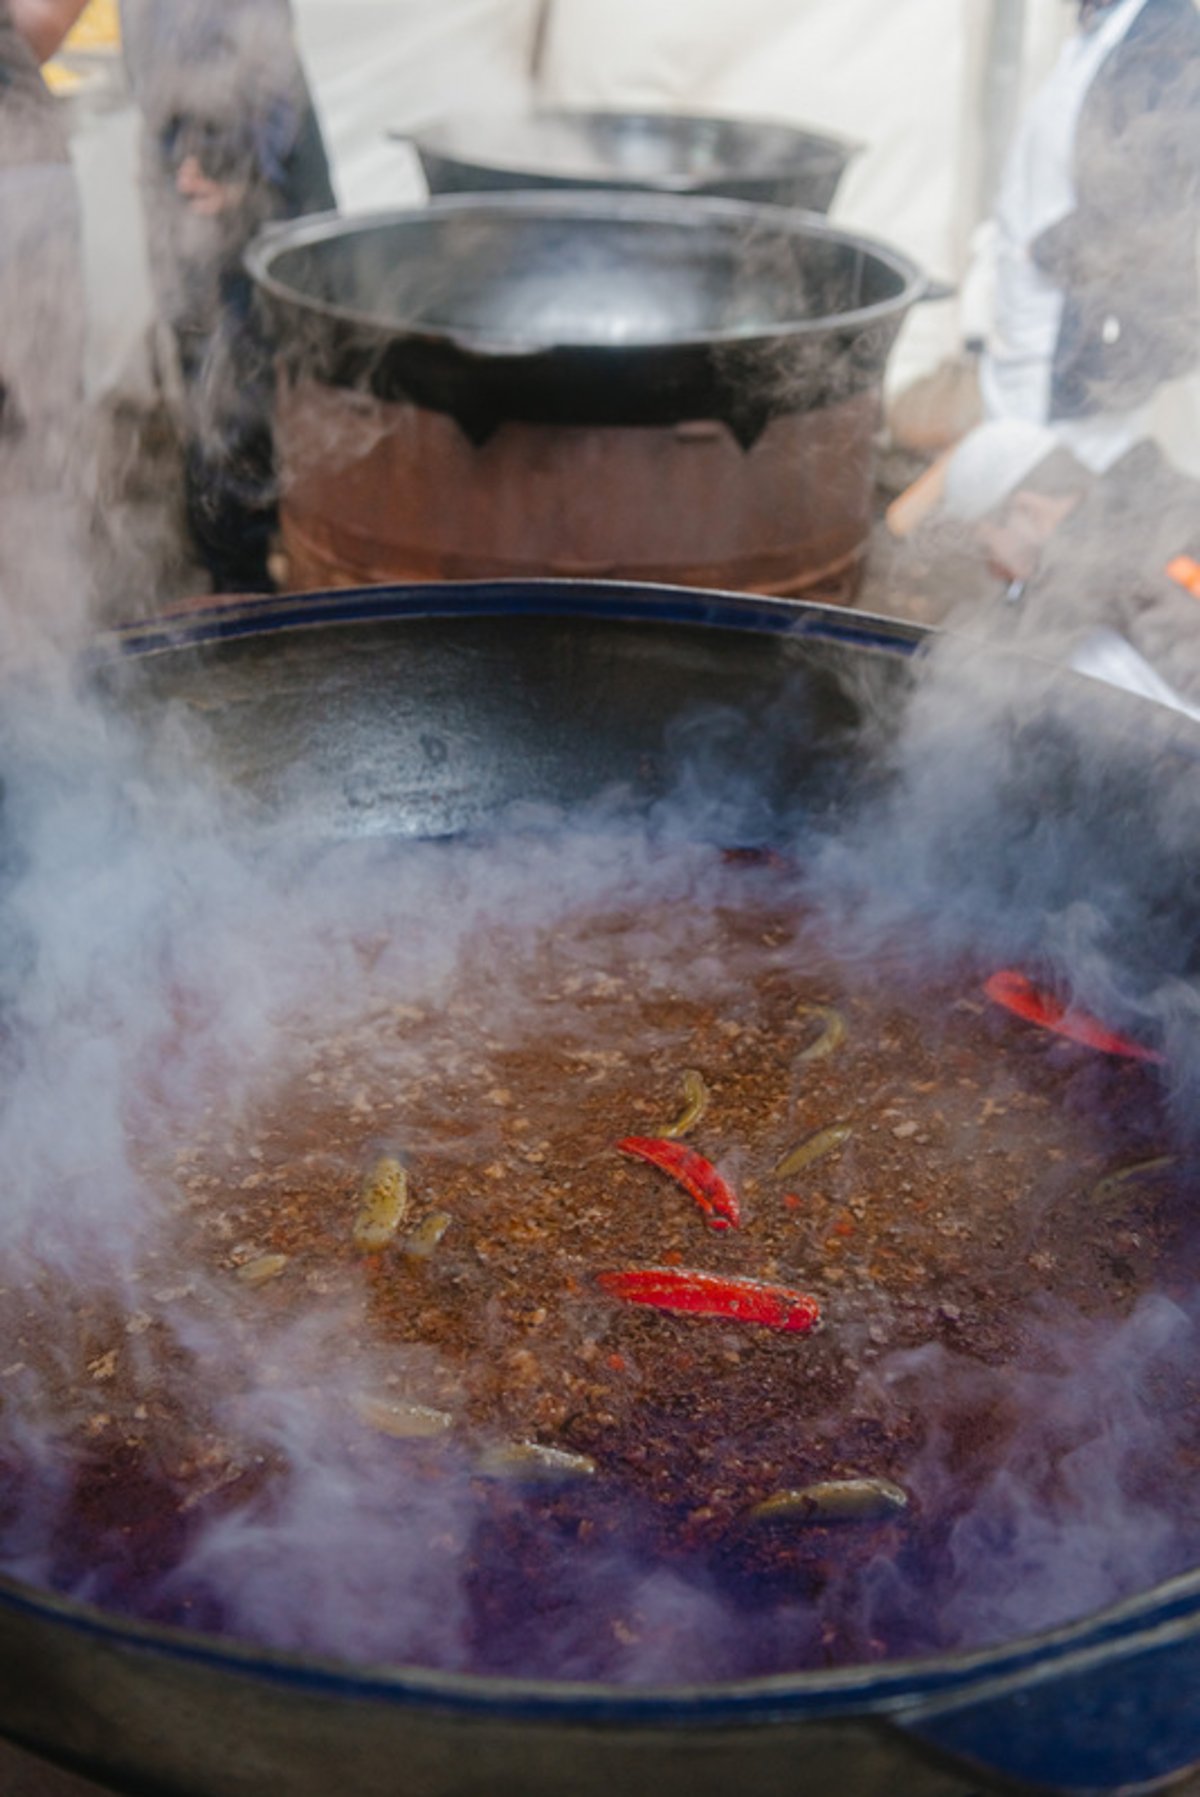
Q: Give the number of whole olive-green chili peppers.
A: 10